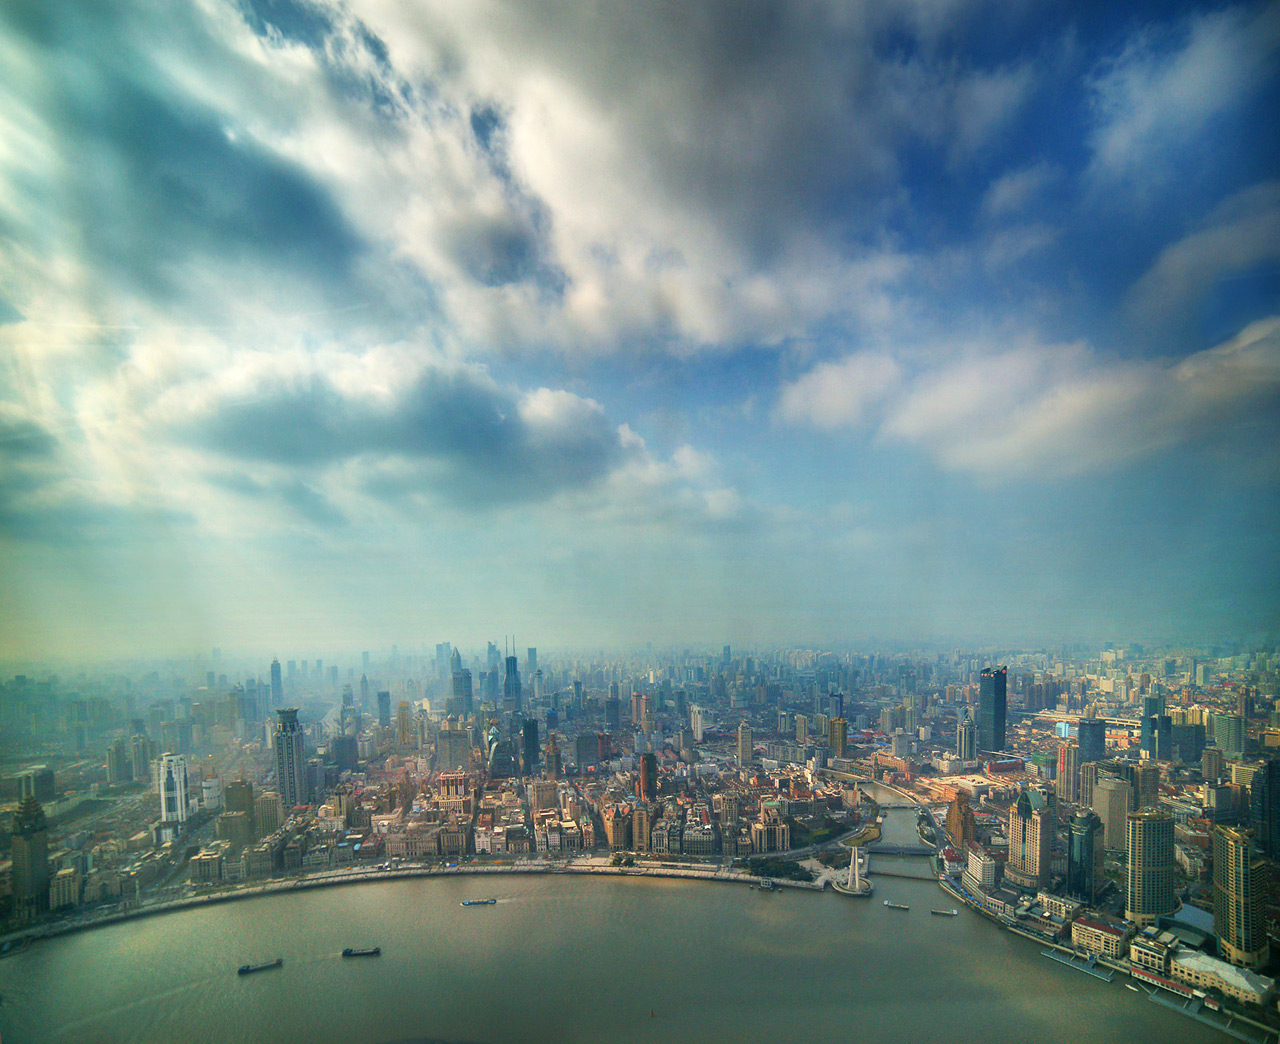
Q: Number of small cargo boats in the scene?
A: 5